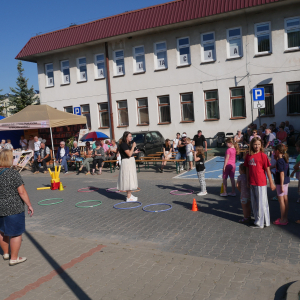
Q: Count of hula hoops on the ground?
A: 8